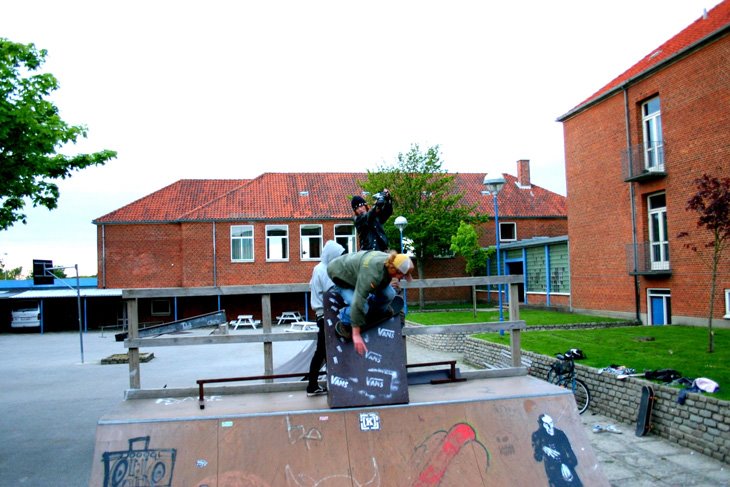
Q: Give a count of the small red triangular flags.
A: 0